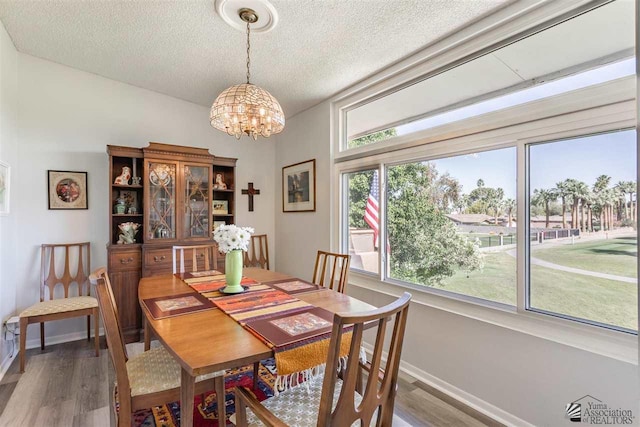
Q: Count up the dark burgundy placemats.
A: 4